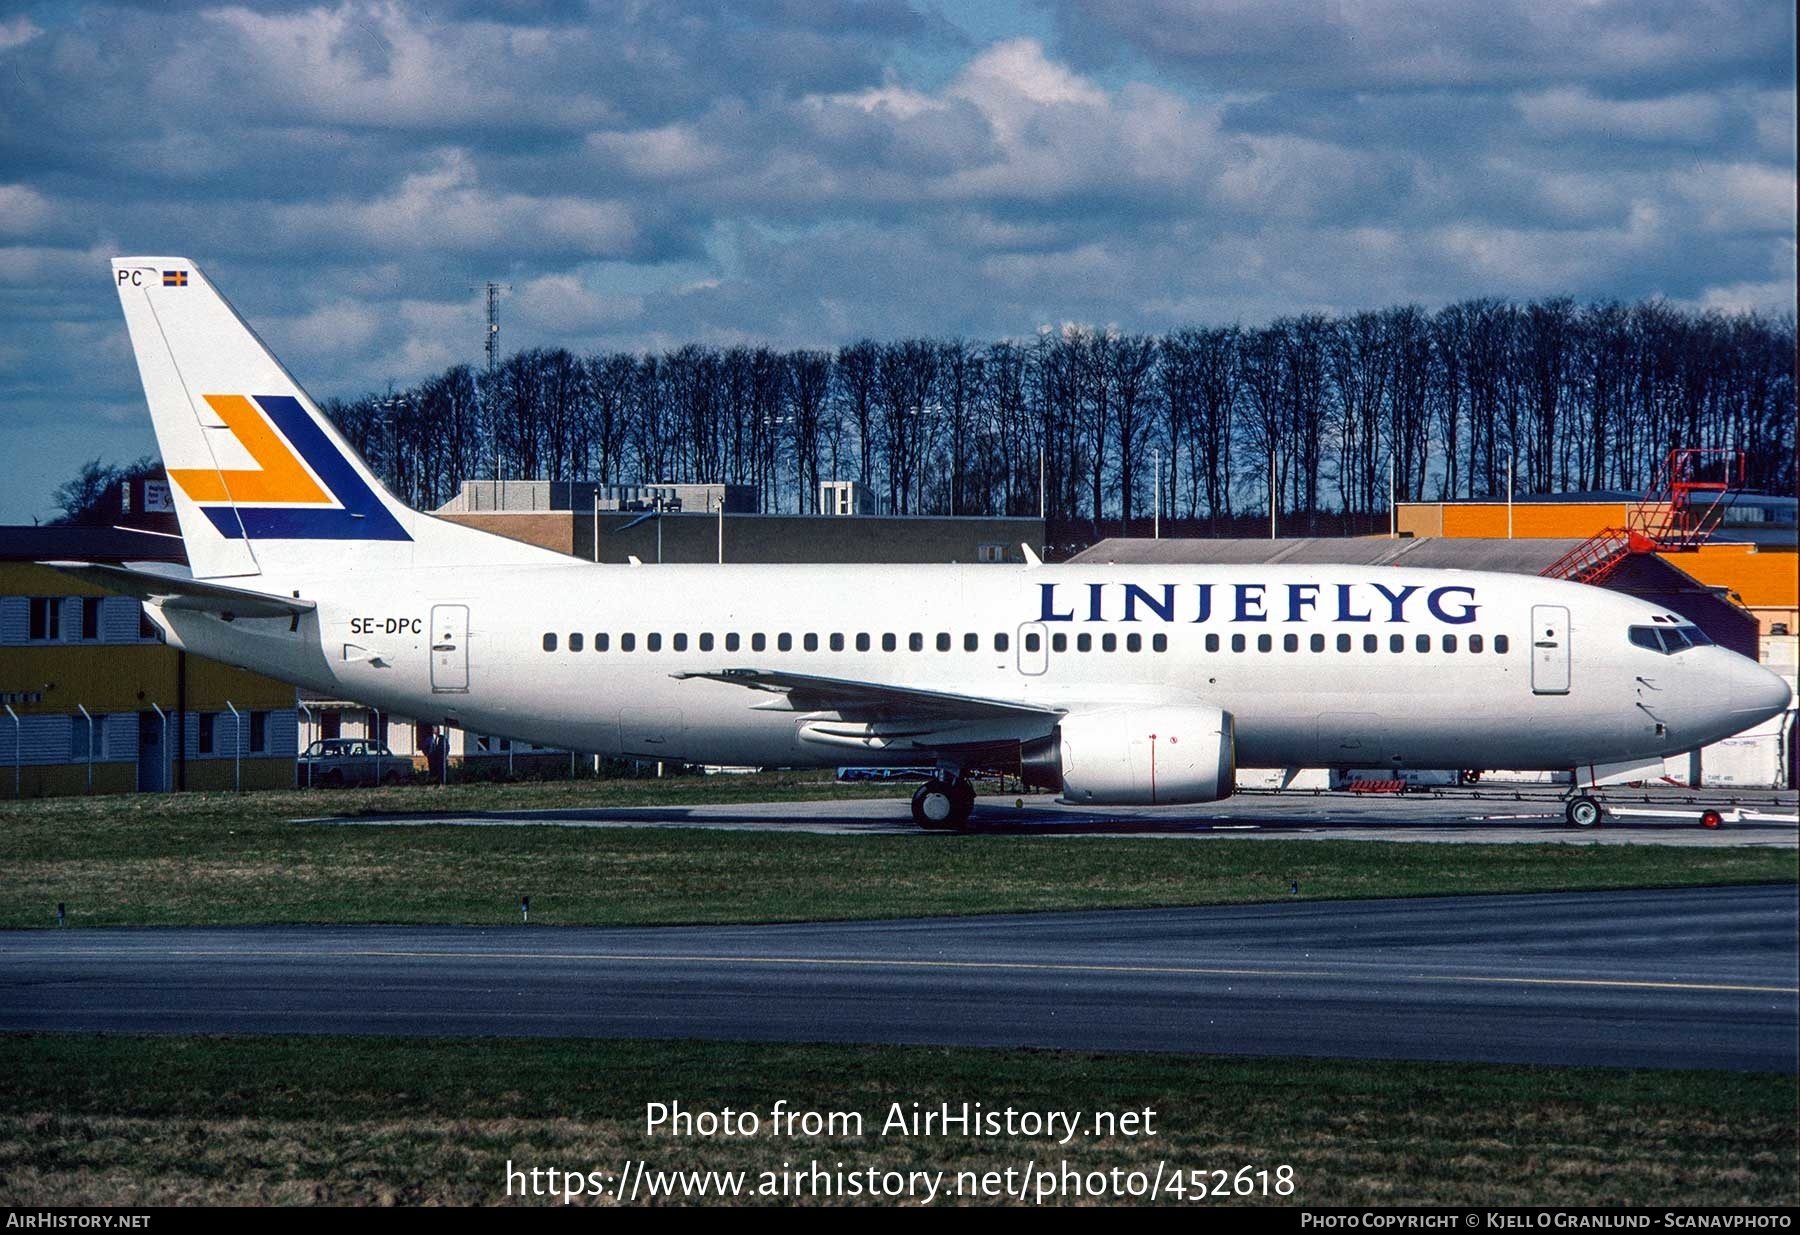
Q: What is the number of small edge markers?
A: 3